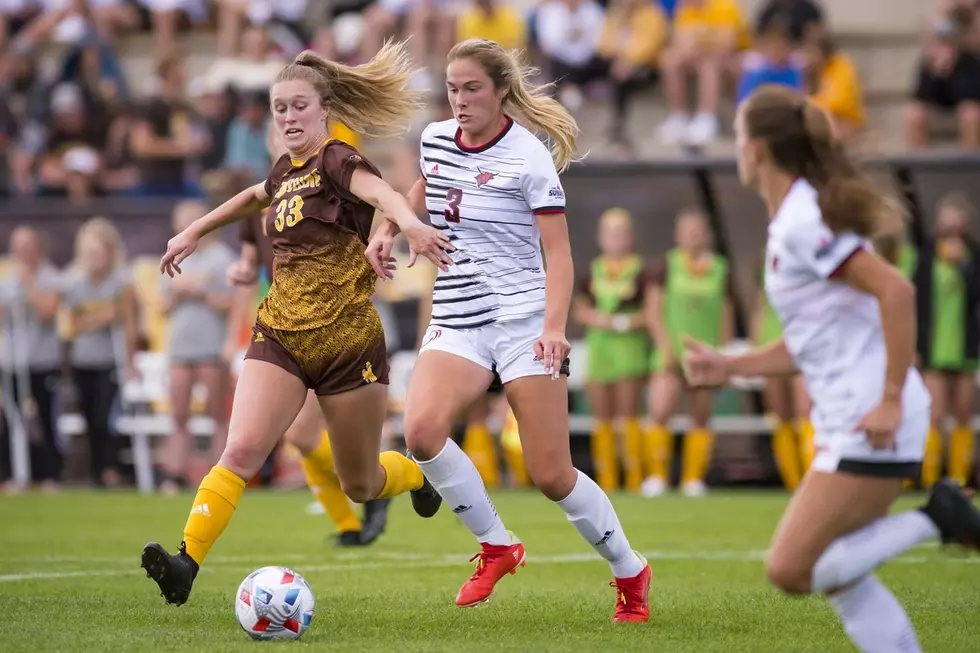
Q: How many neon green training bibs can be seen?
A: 5